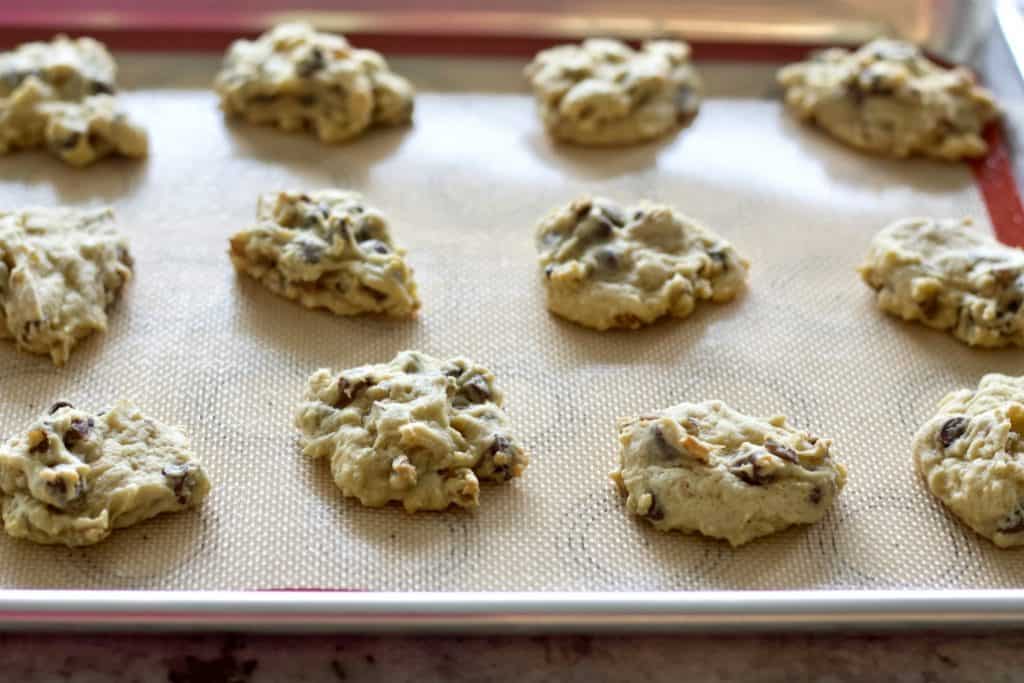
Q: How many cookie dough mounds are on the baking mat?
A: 12